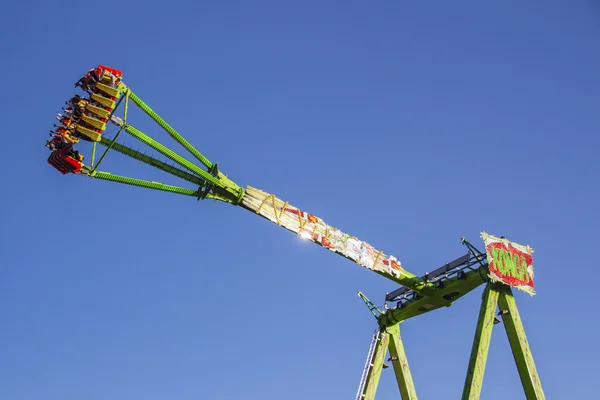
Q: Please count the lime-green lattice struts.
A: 4